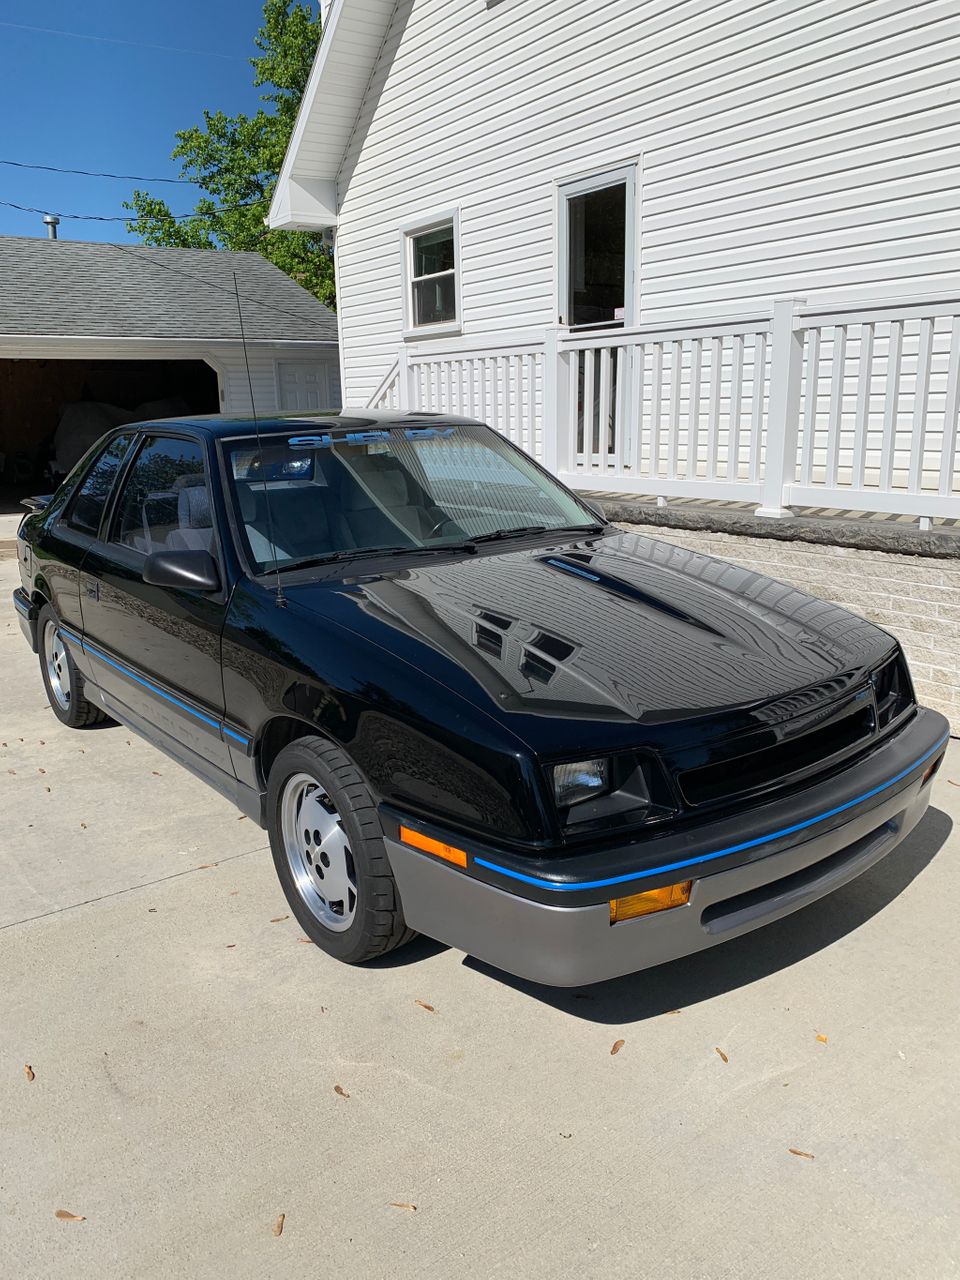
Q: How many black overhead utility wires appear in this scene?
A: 2